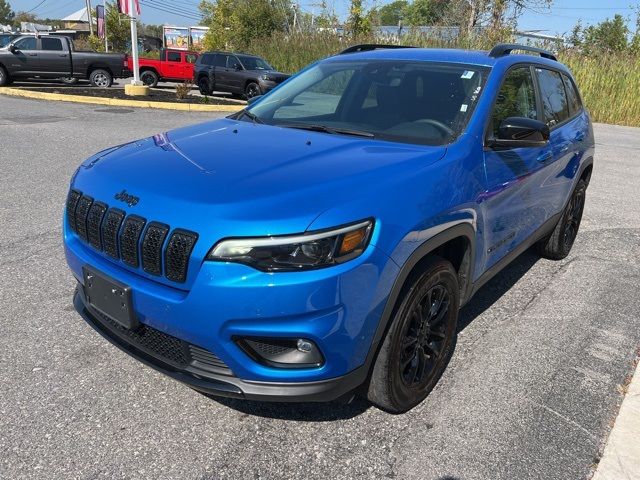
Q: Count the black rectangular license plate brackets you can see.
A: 1